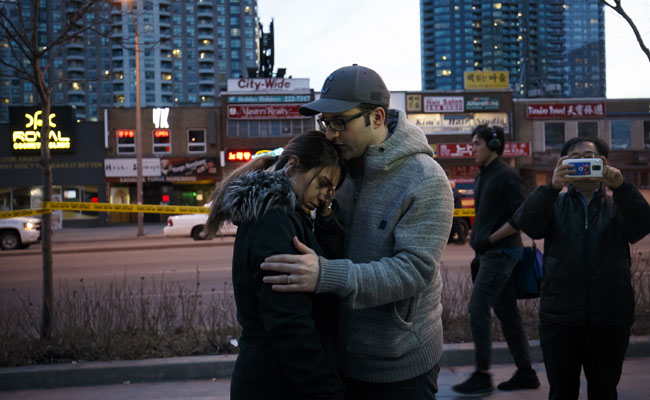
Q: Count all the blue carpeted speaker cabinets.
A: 0